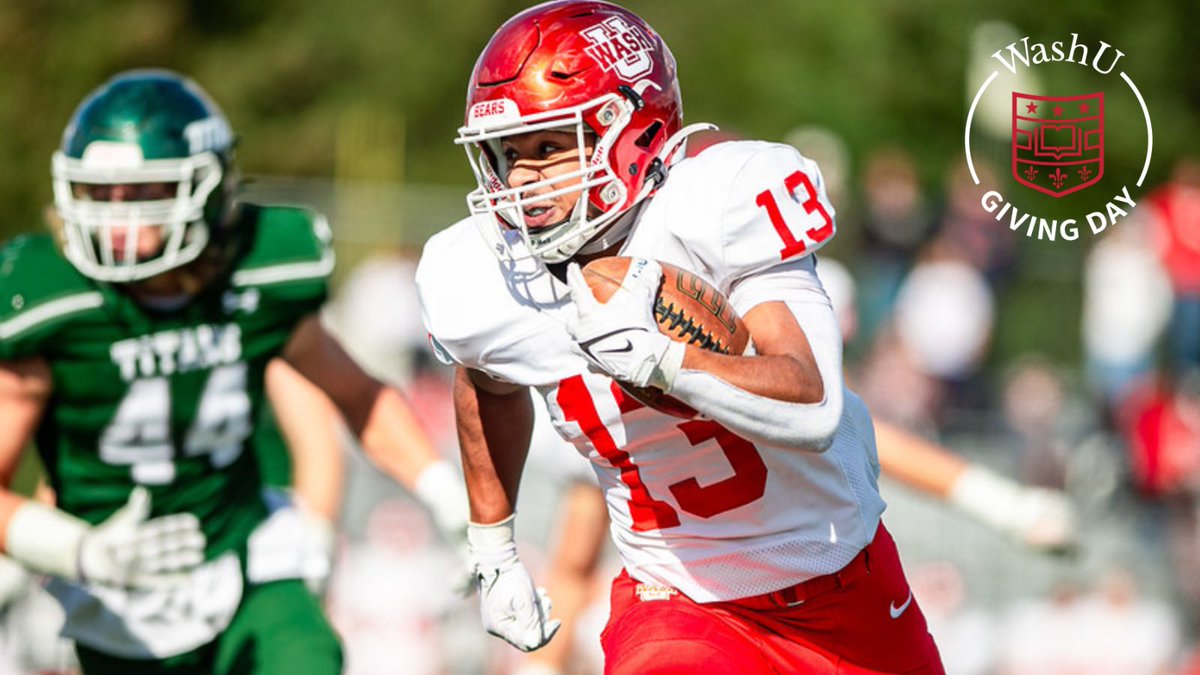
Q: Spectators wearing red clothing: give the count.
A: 2